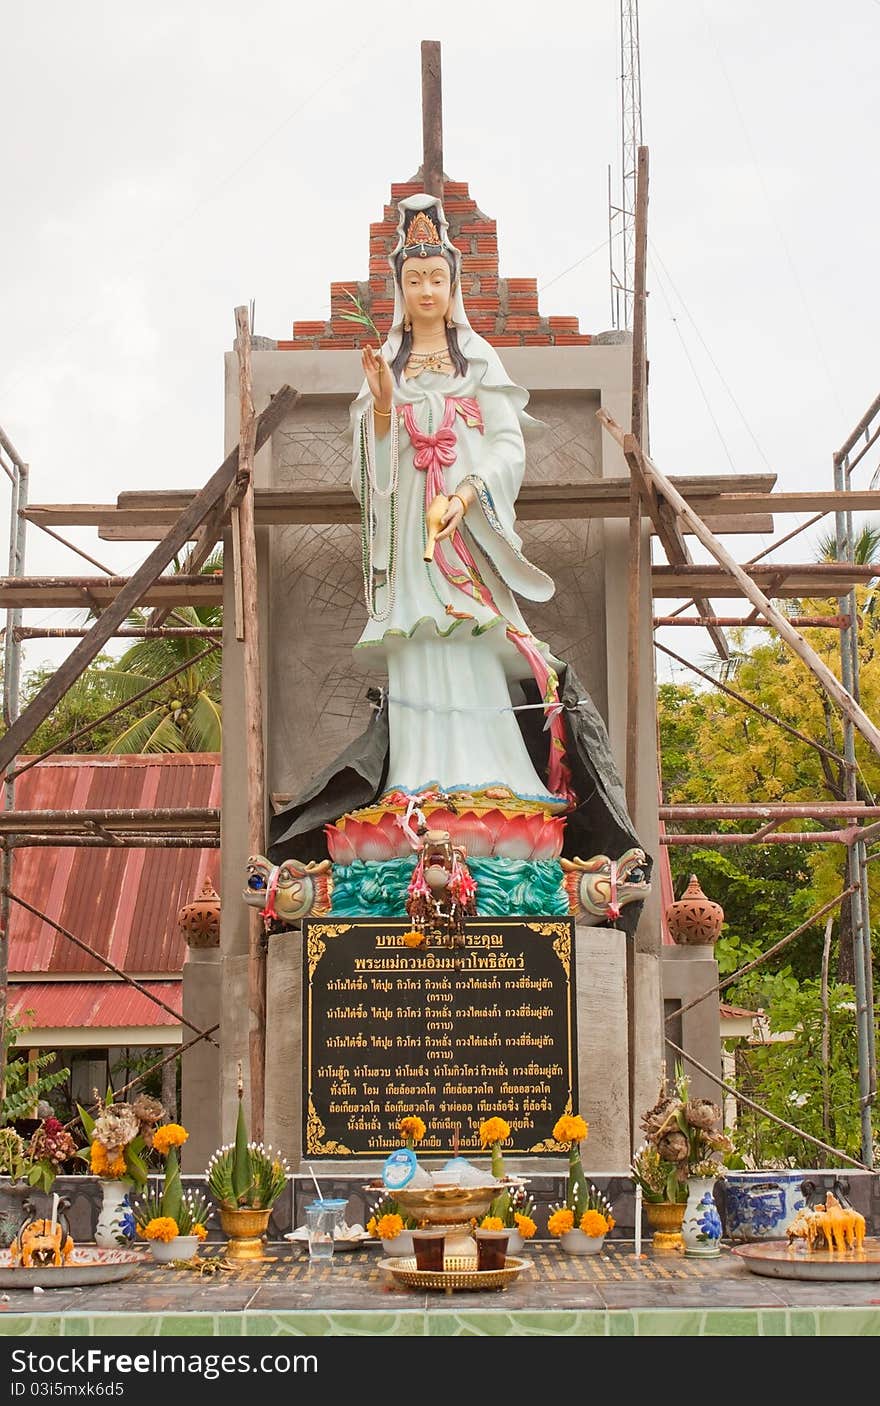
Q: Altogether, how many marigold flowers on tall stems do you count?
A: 4